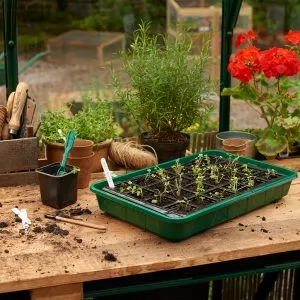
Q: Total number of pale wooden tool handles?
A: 2